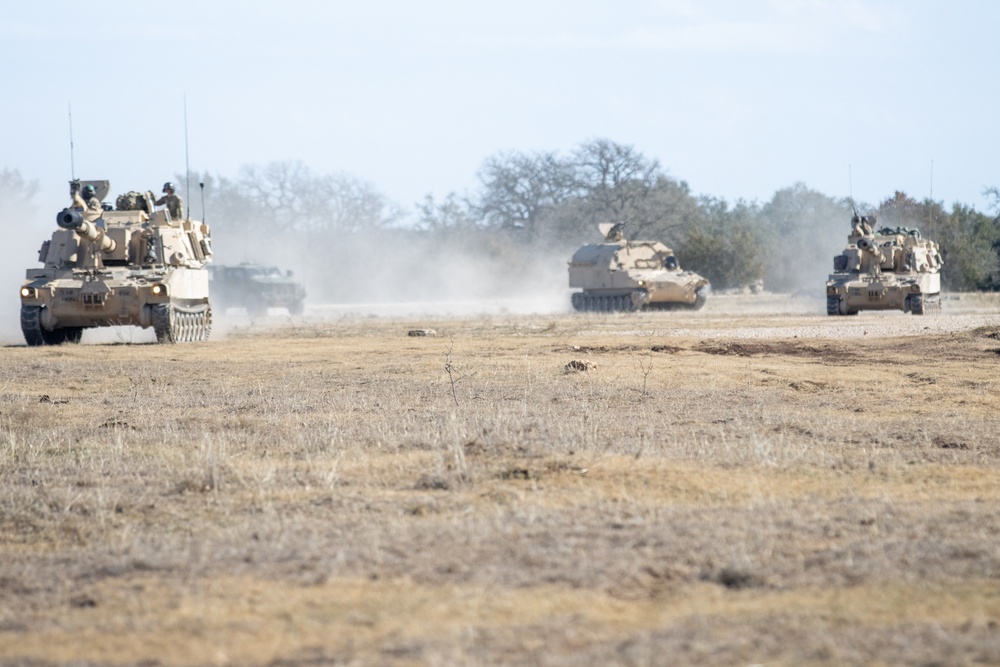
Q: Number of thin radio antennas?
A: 5